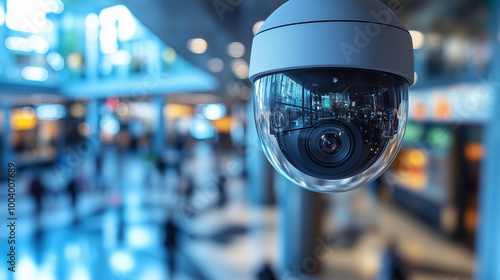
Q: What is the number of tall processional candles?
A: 0